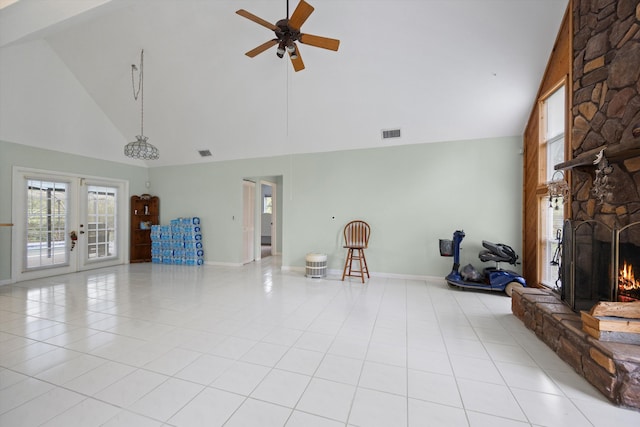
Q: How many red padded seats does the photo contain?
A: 0